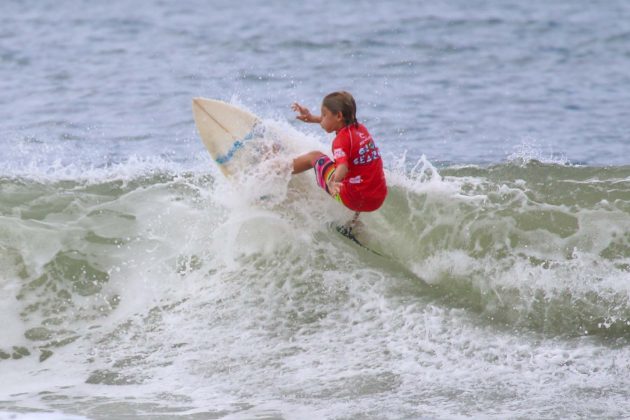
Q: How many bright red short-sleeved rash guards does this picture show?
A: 1